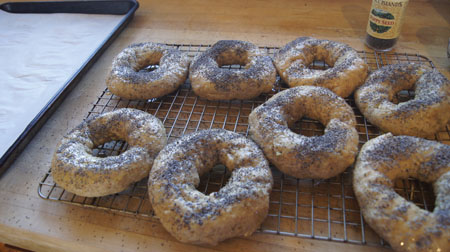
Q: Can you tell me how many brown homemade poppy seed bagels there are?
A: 8